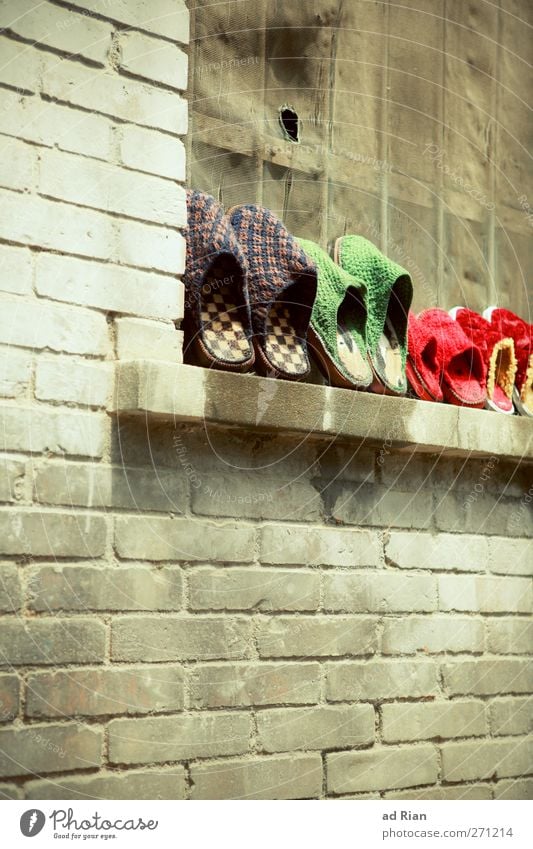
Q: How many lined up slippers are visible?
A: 8